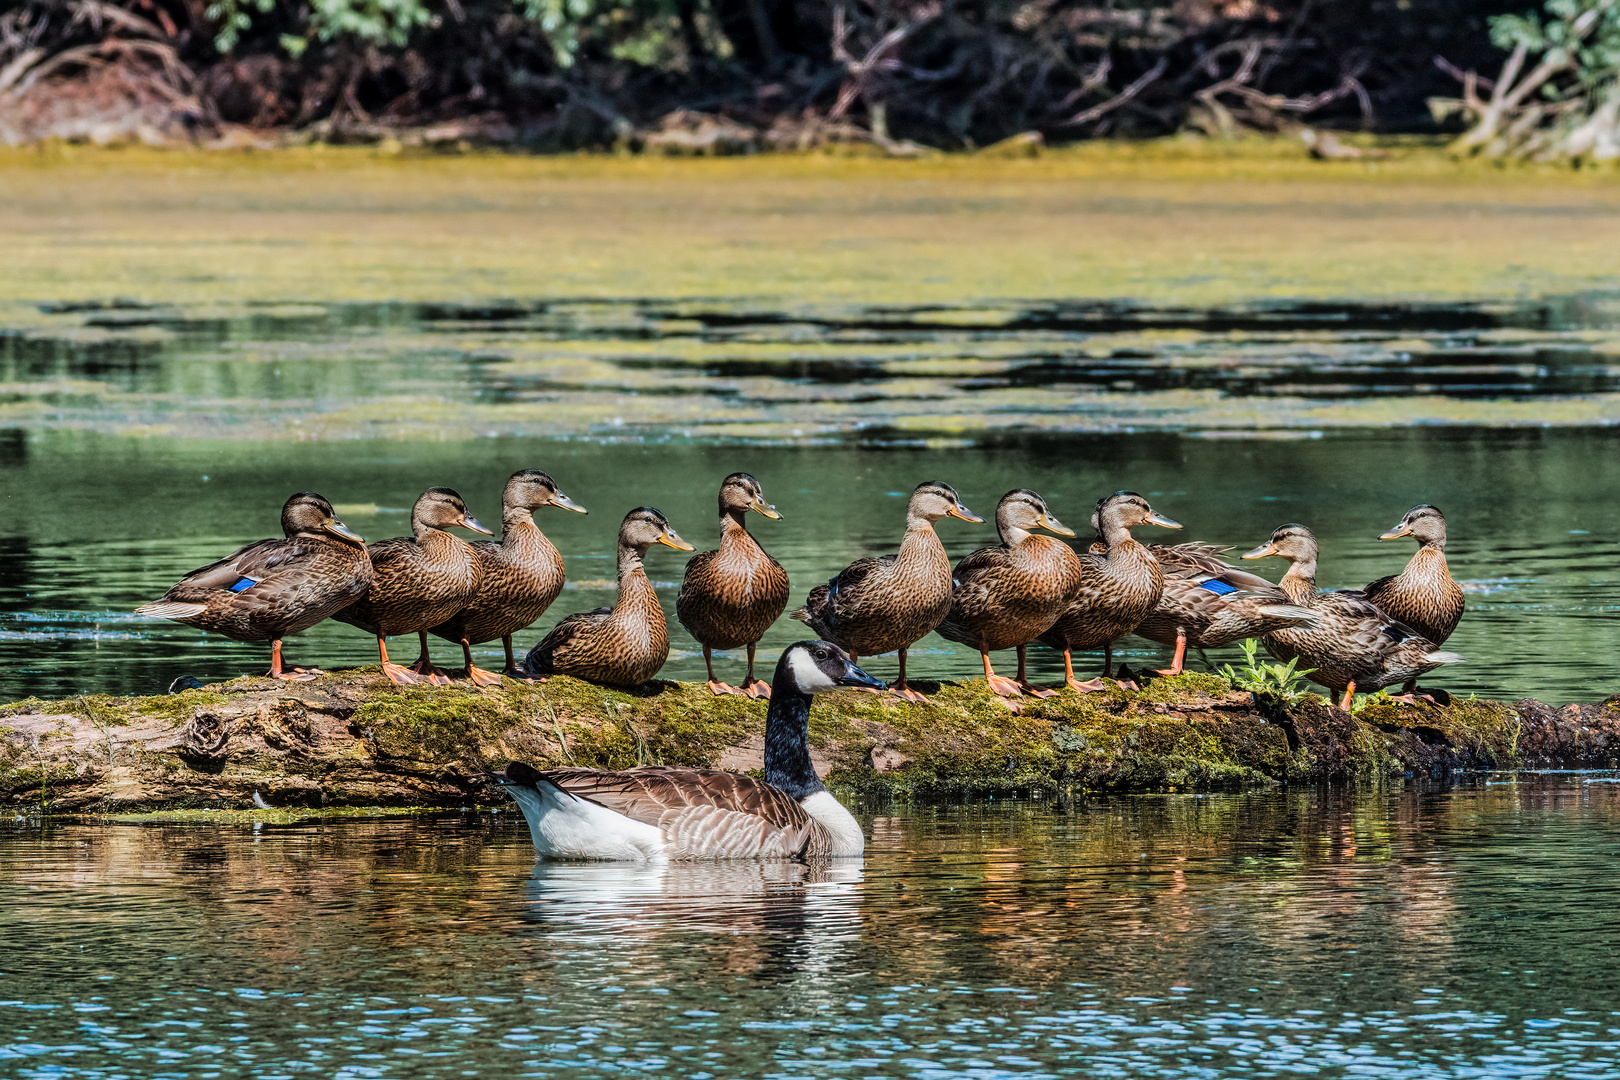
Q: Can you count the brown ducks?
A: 11